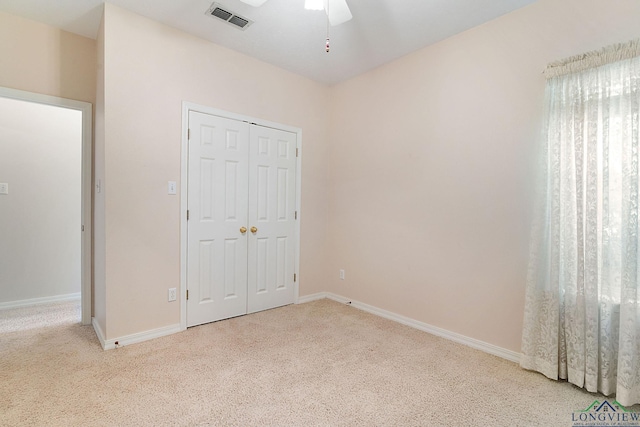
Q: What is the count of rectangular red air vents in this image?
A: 0